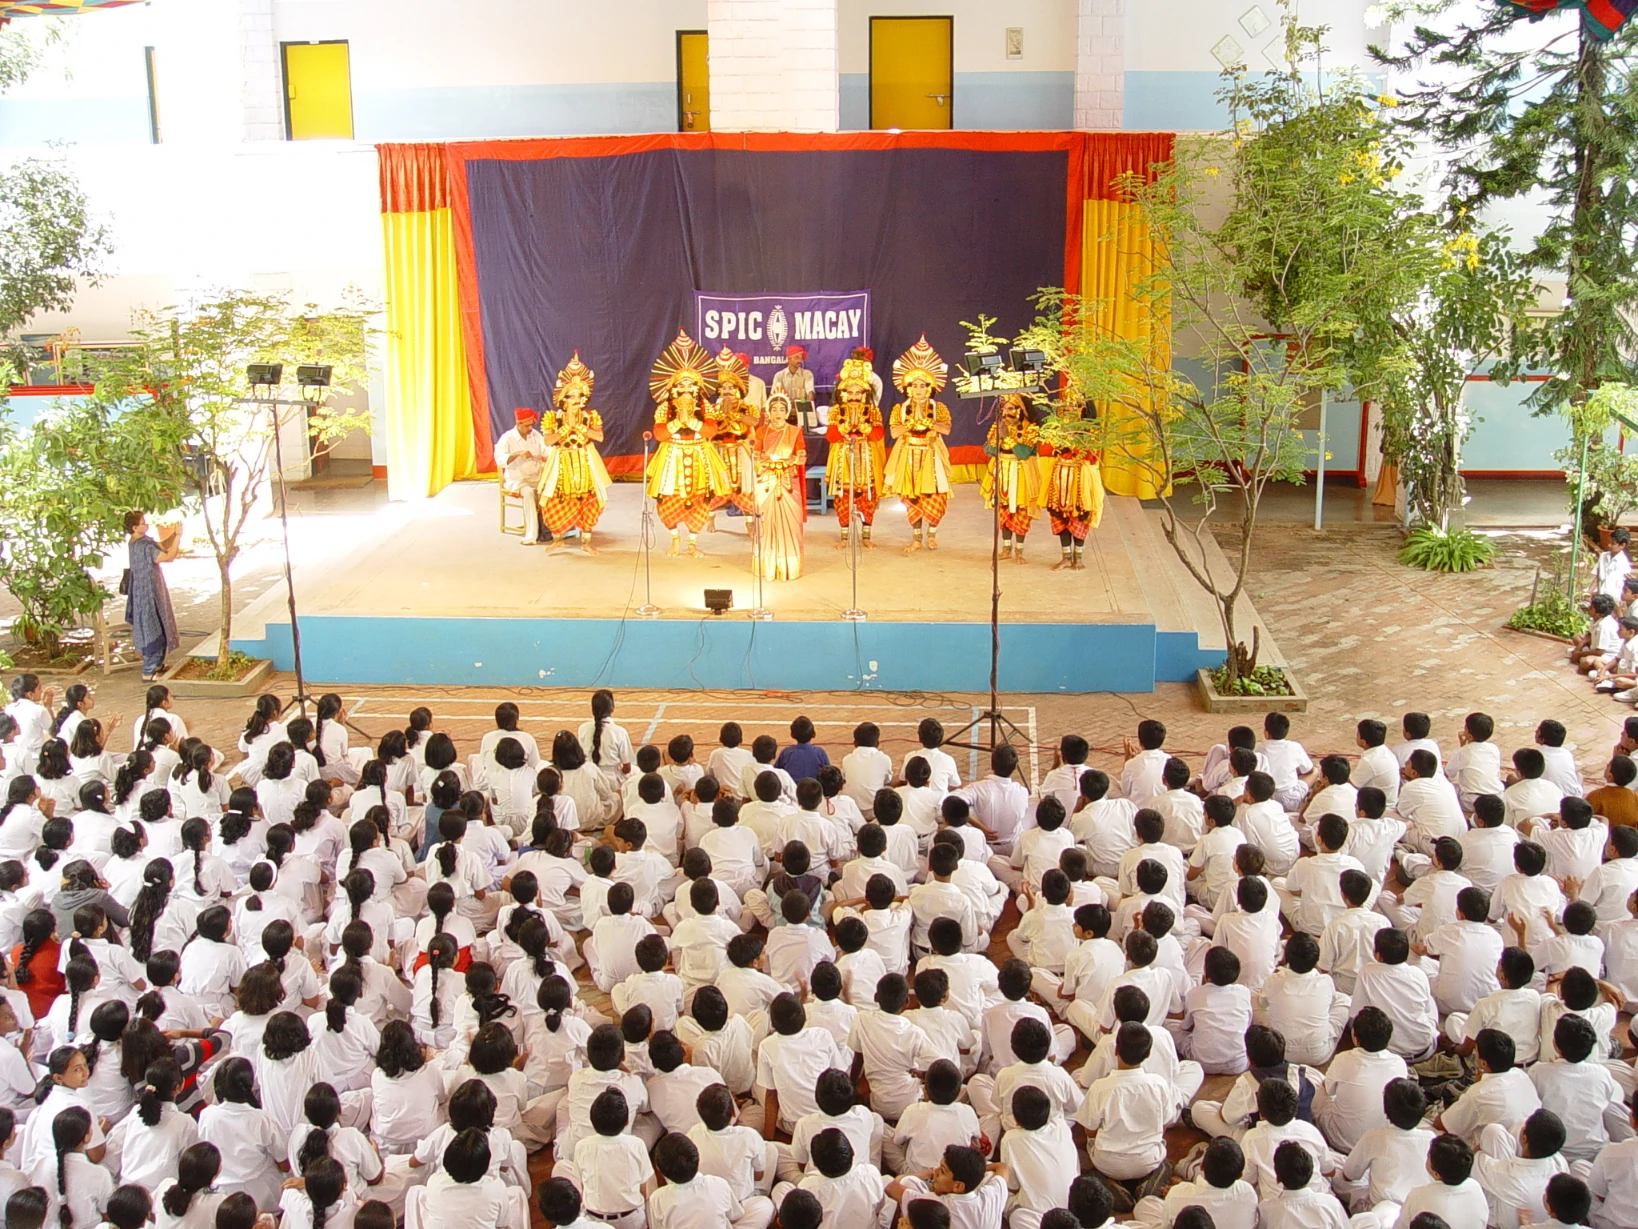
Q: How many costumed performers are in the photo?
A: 8